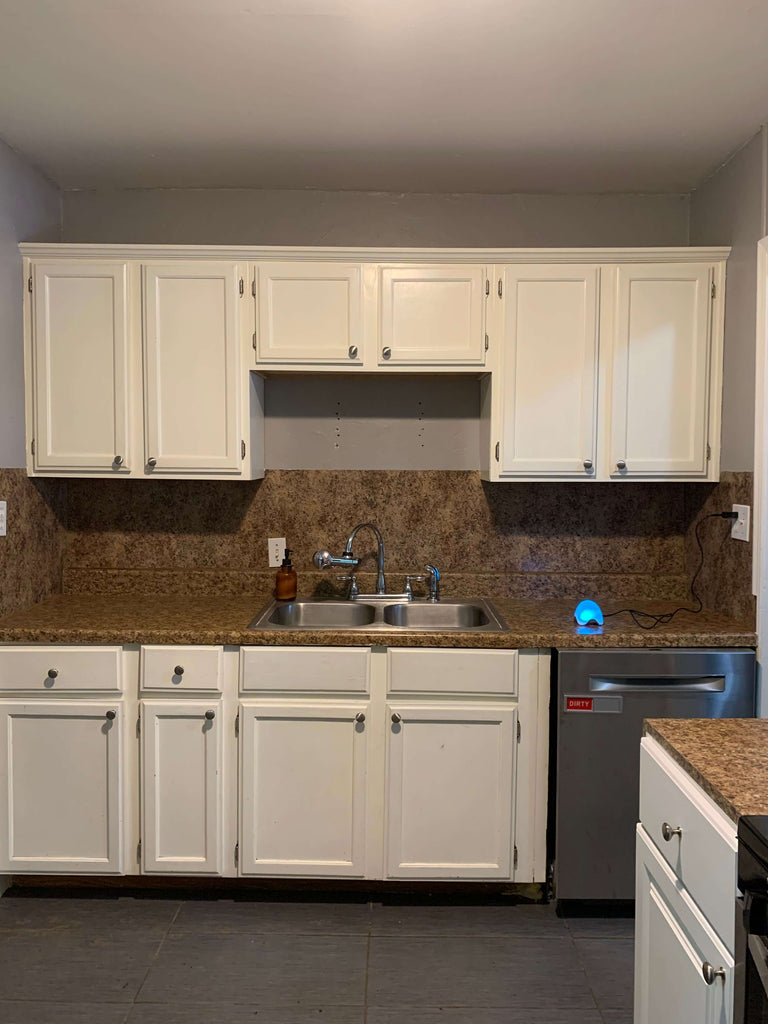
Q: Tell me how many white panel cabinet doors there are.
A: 11